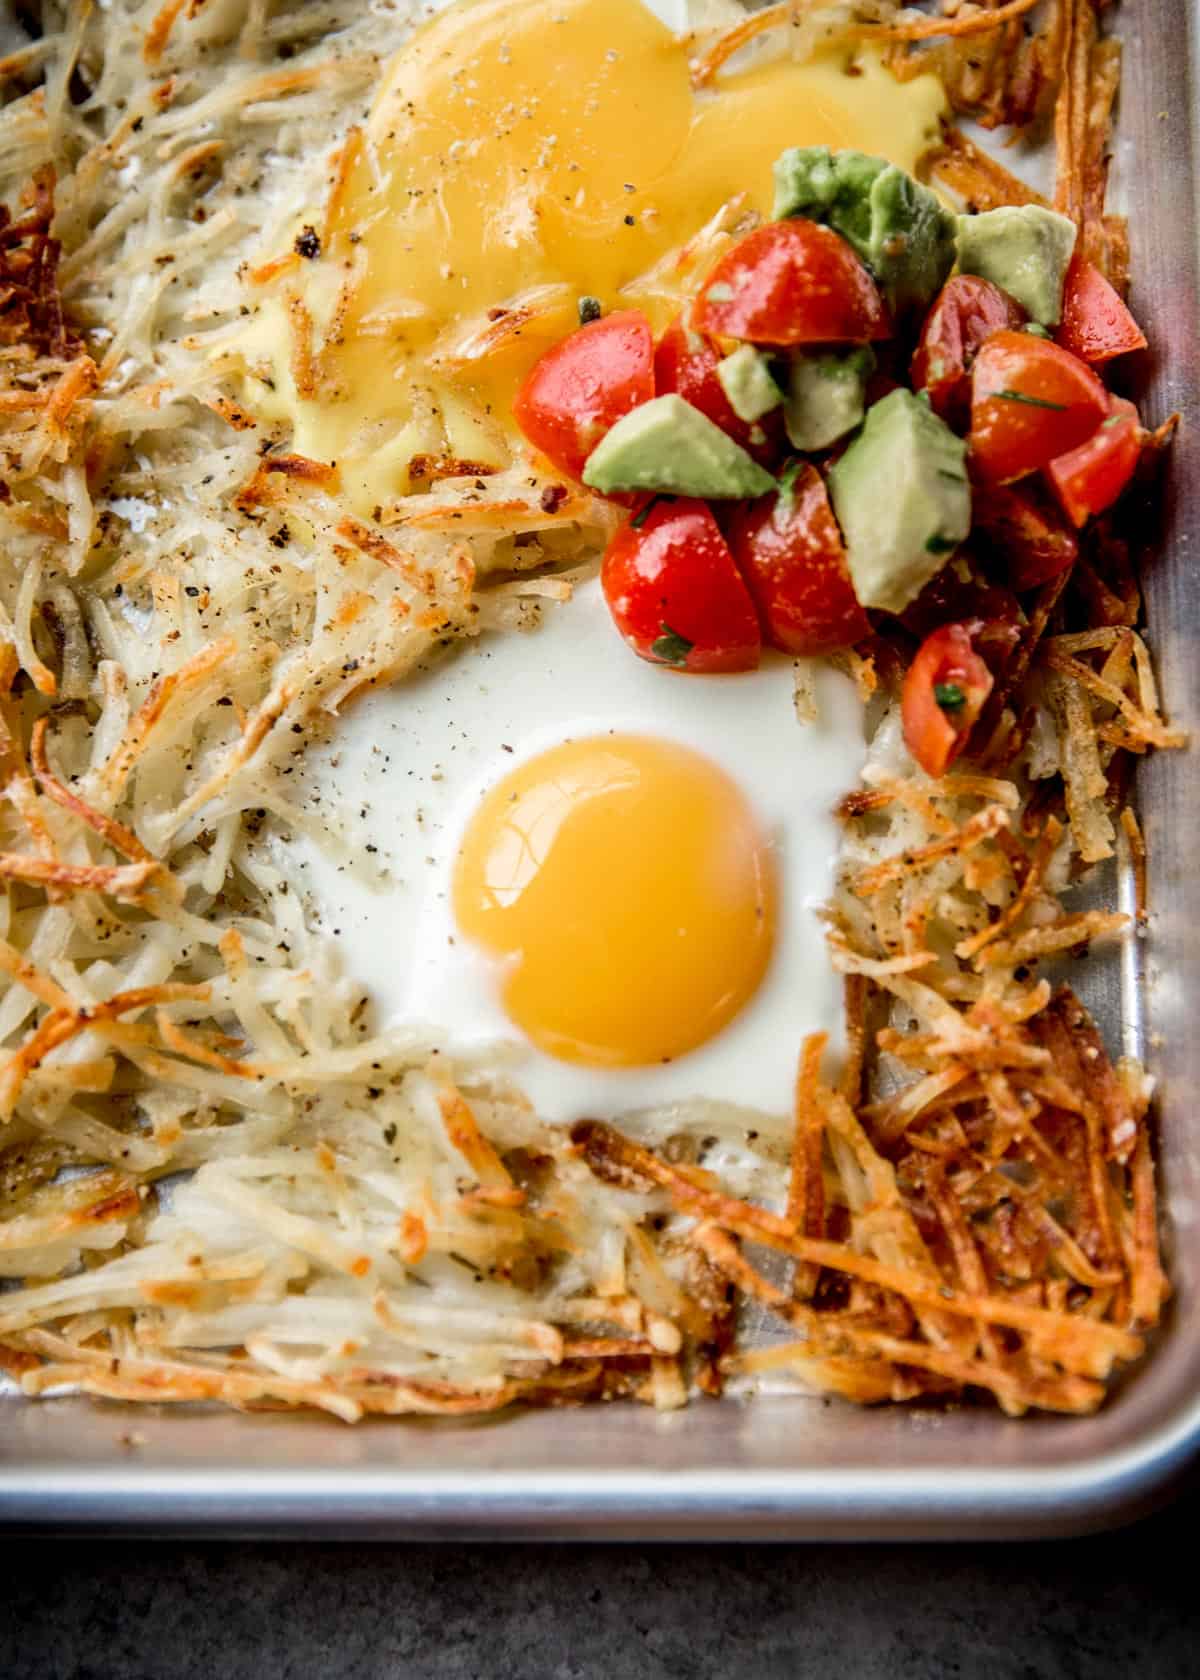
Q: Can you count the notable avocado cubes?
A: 6